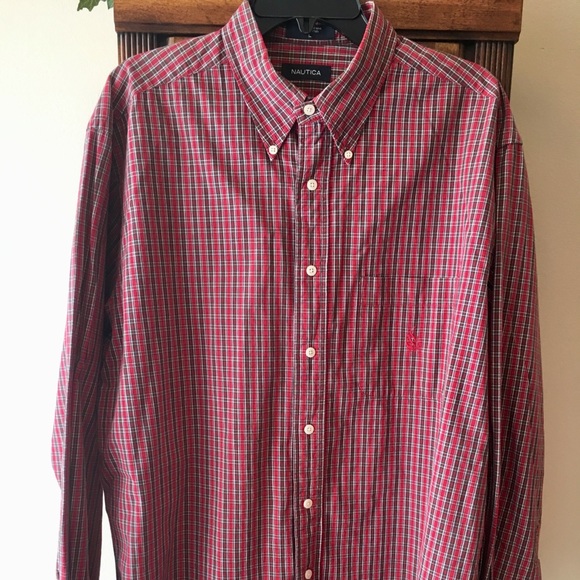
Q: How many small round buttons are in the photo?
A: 9